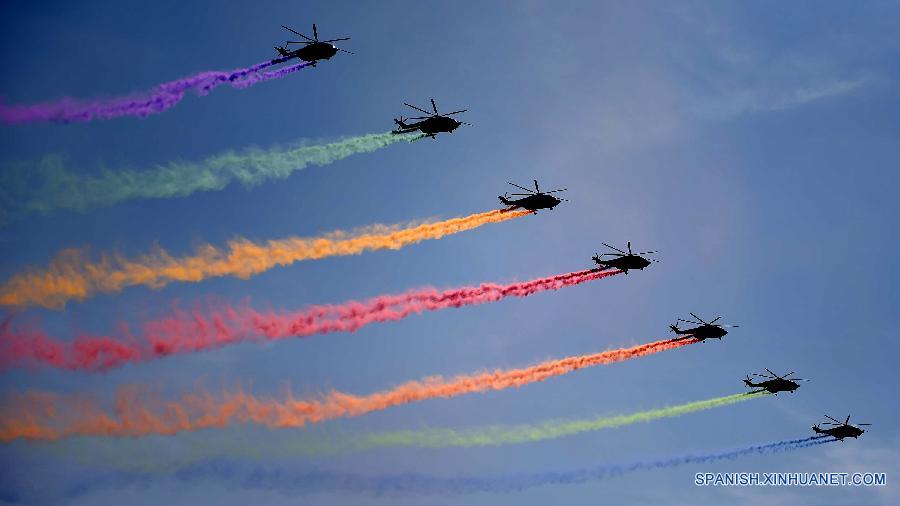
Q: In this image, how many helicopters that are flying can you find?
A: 7